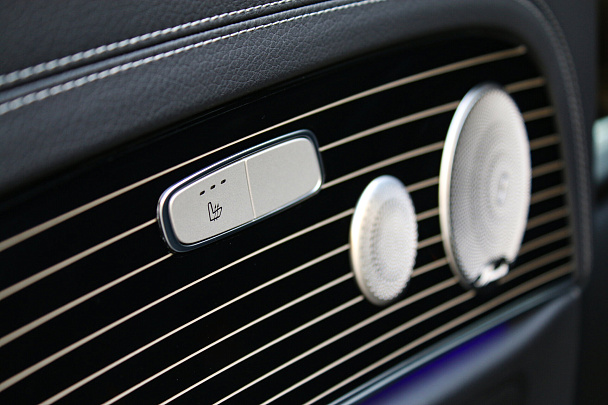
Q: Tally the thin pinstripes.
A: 10